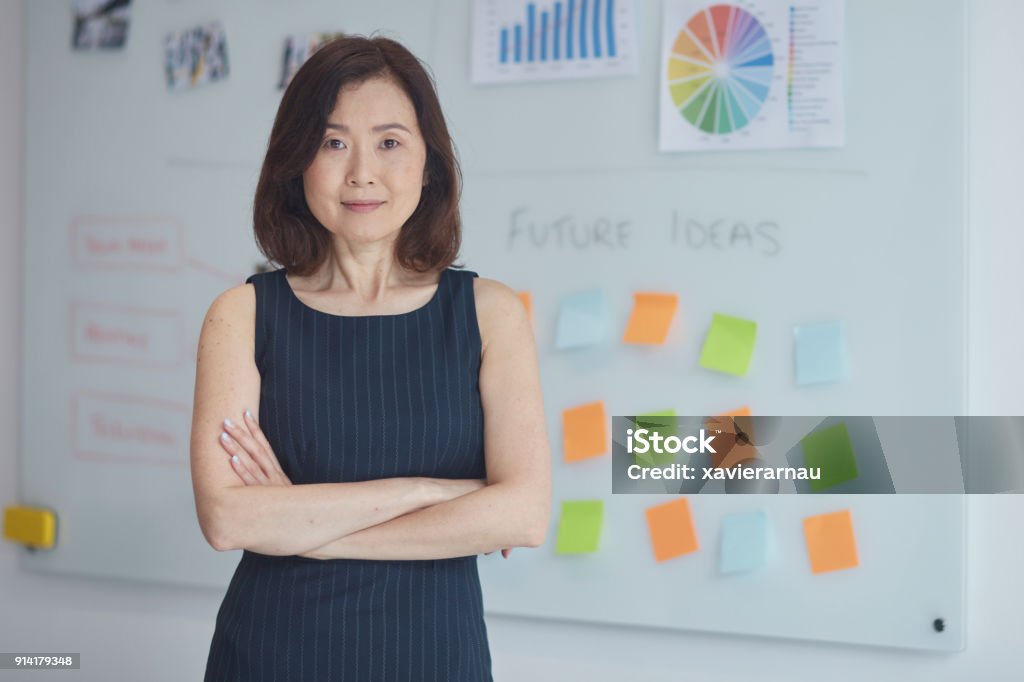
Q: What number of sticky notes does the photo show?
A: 13